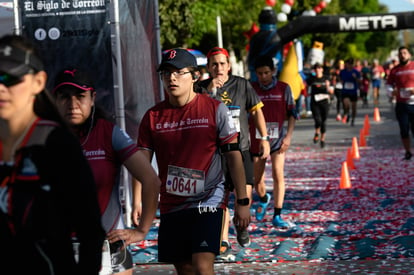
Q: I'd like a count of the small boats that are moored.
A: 0